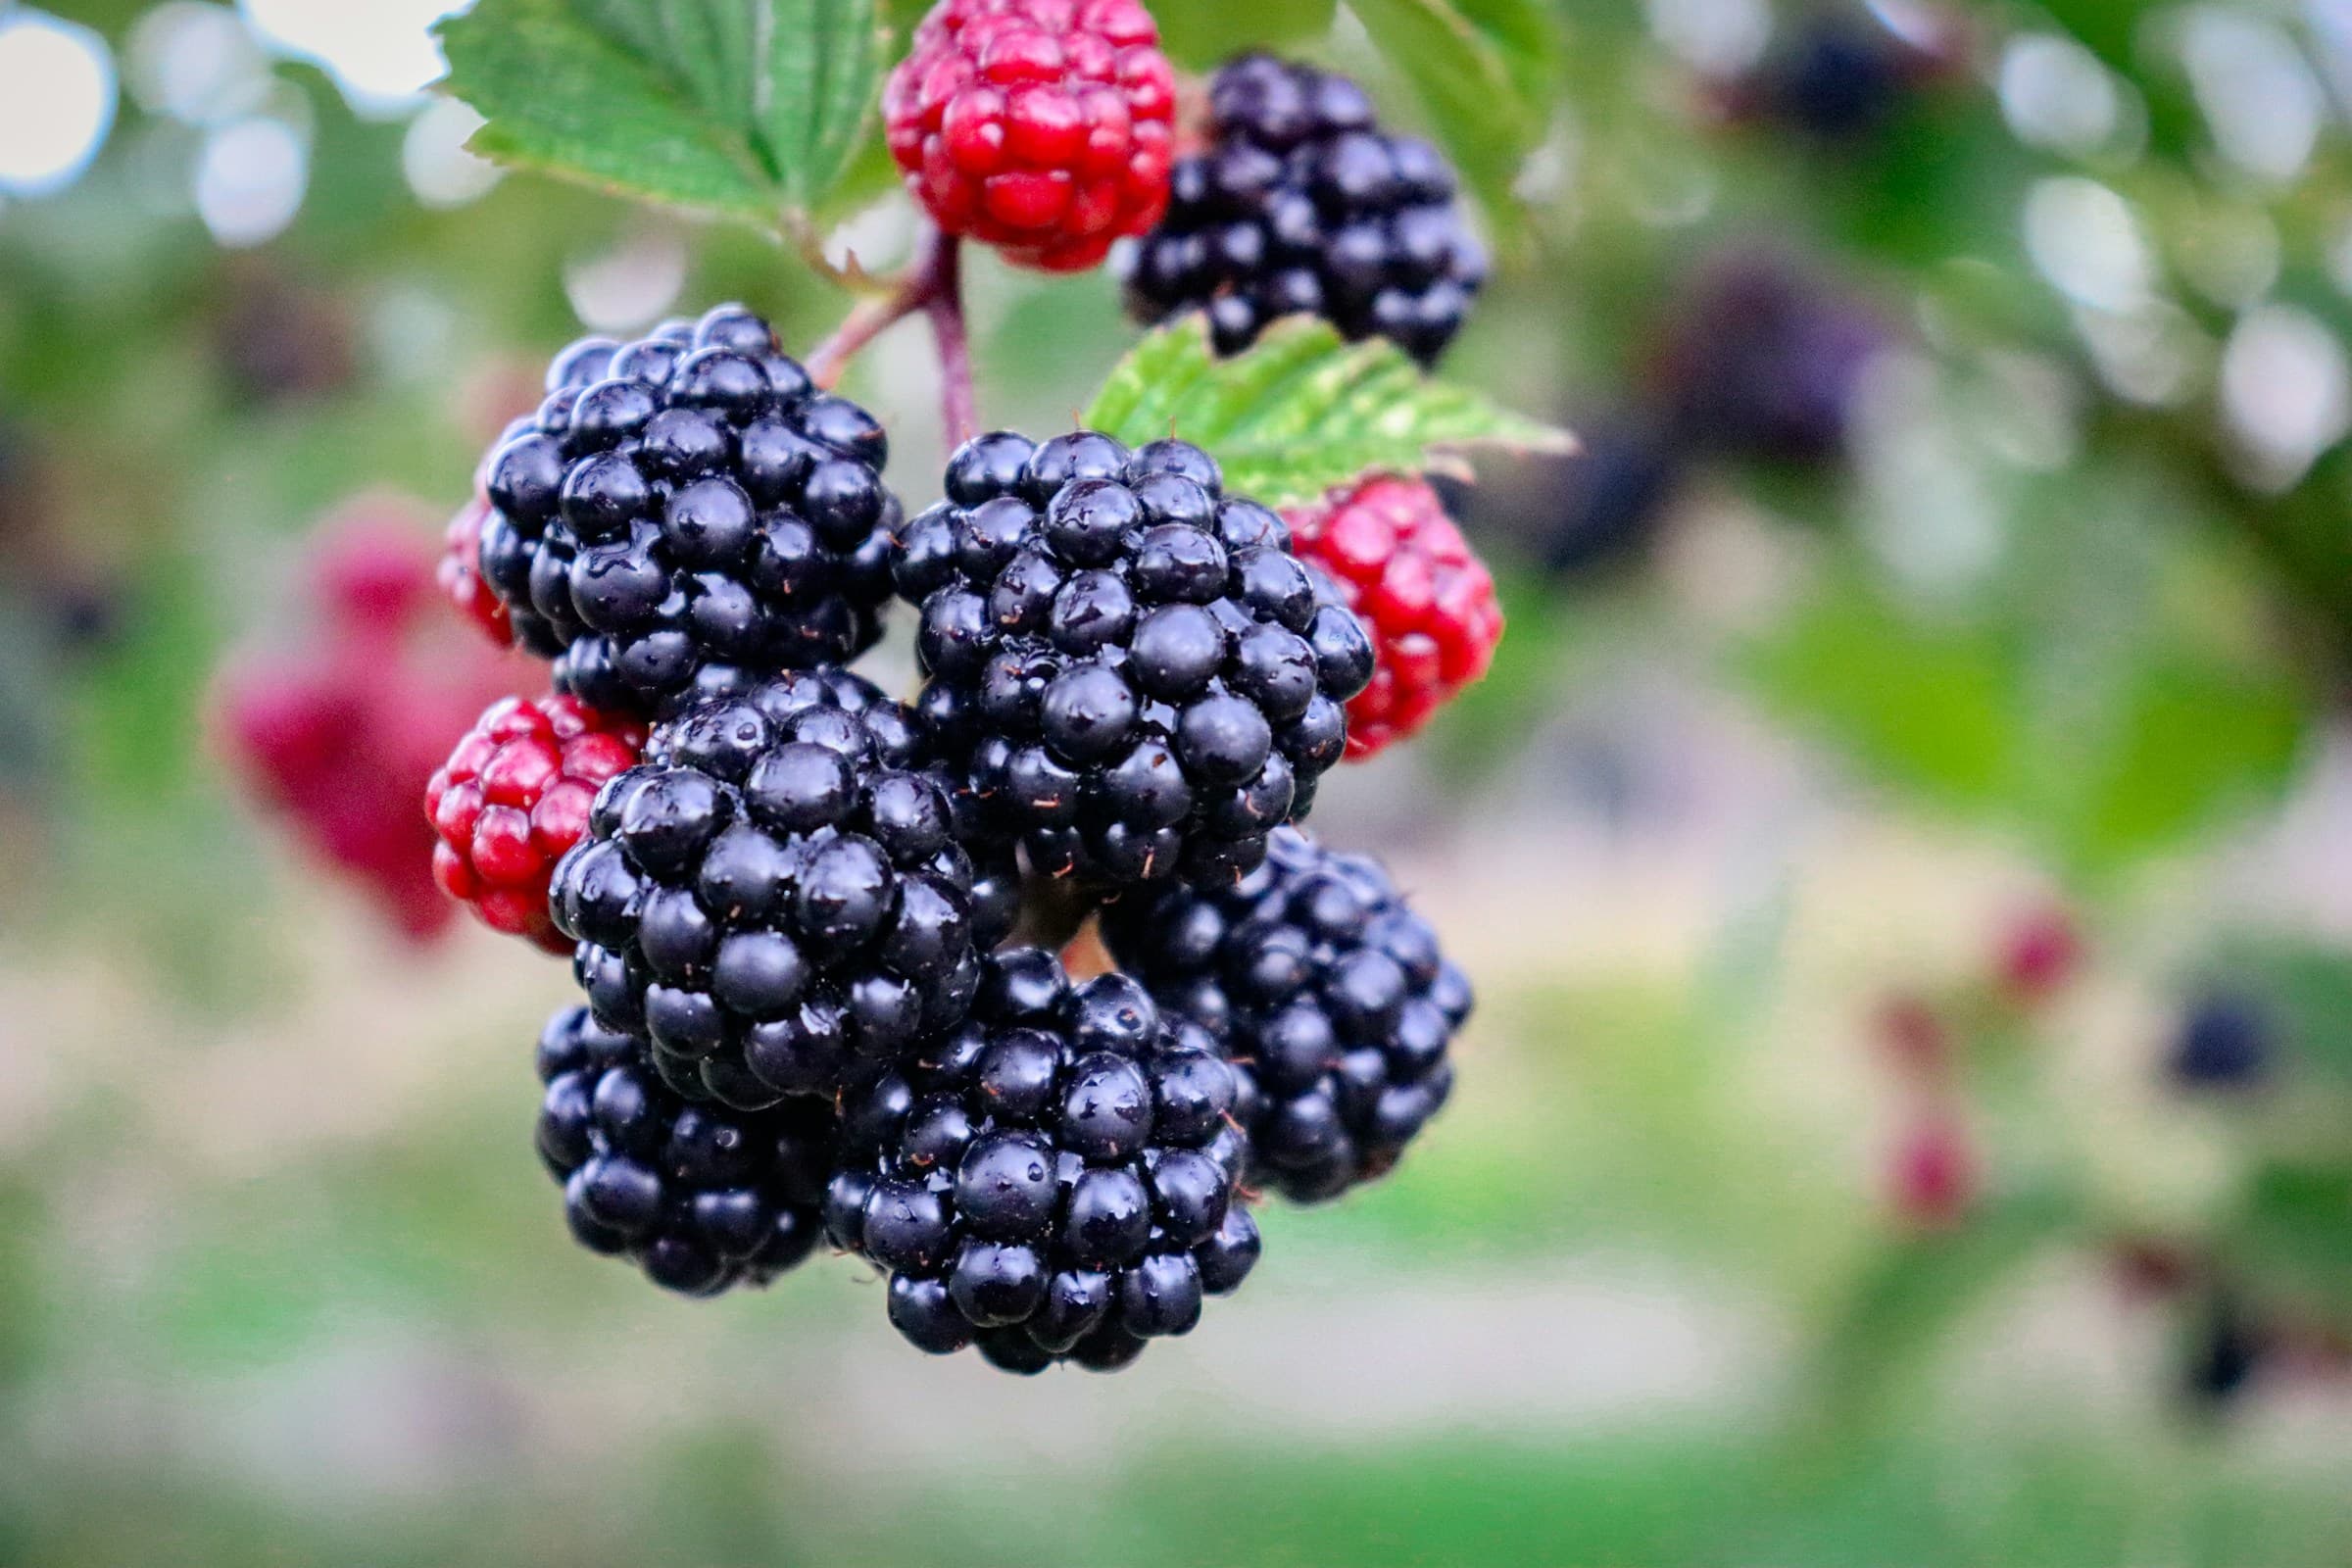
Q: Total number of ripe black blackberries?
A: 7